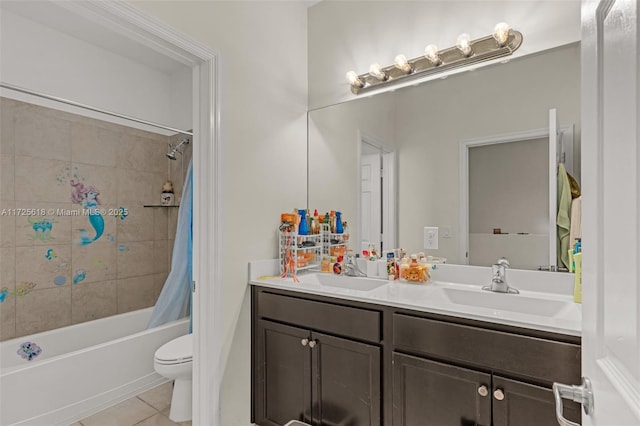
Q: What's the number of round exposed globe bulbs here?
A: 6